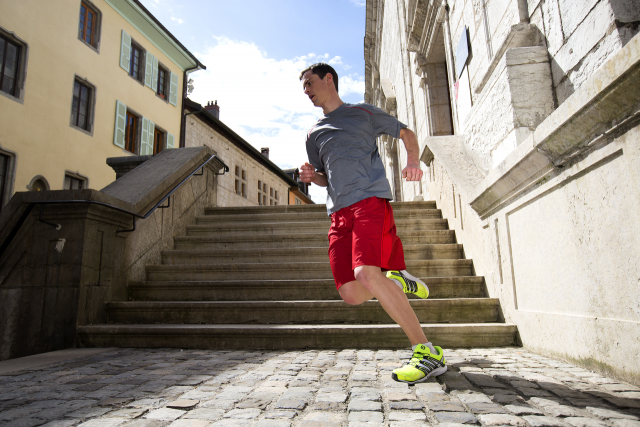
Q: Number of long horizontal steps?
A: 9